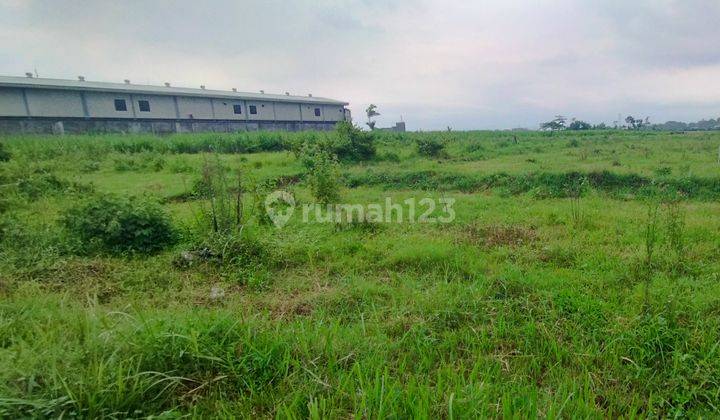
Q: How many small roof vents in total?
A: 9